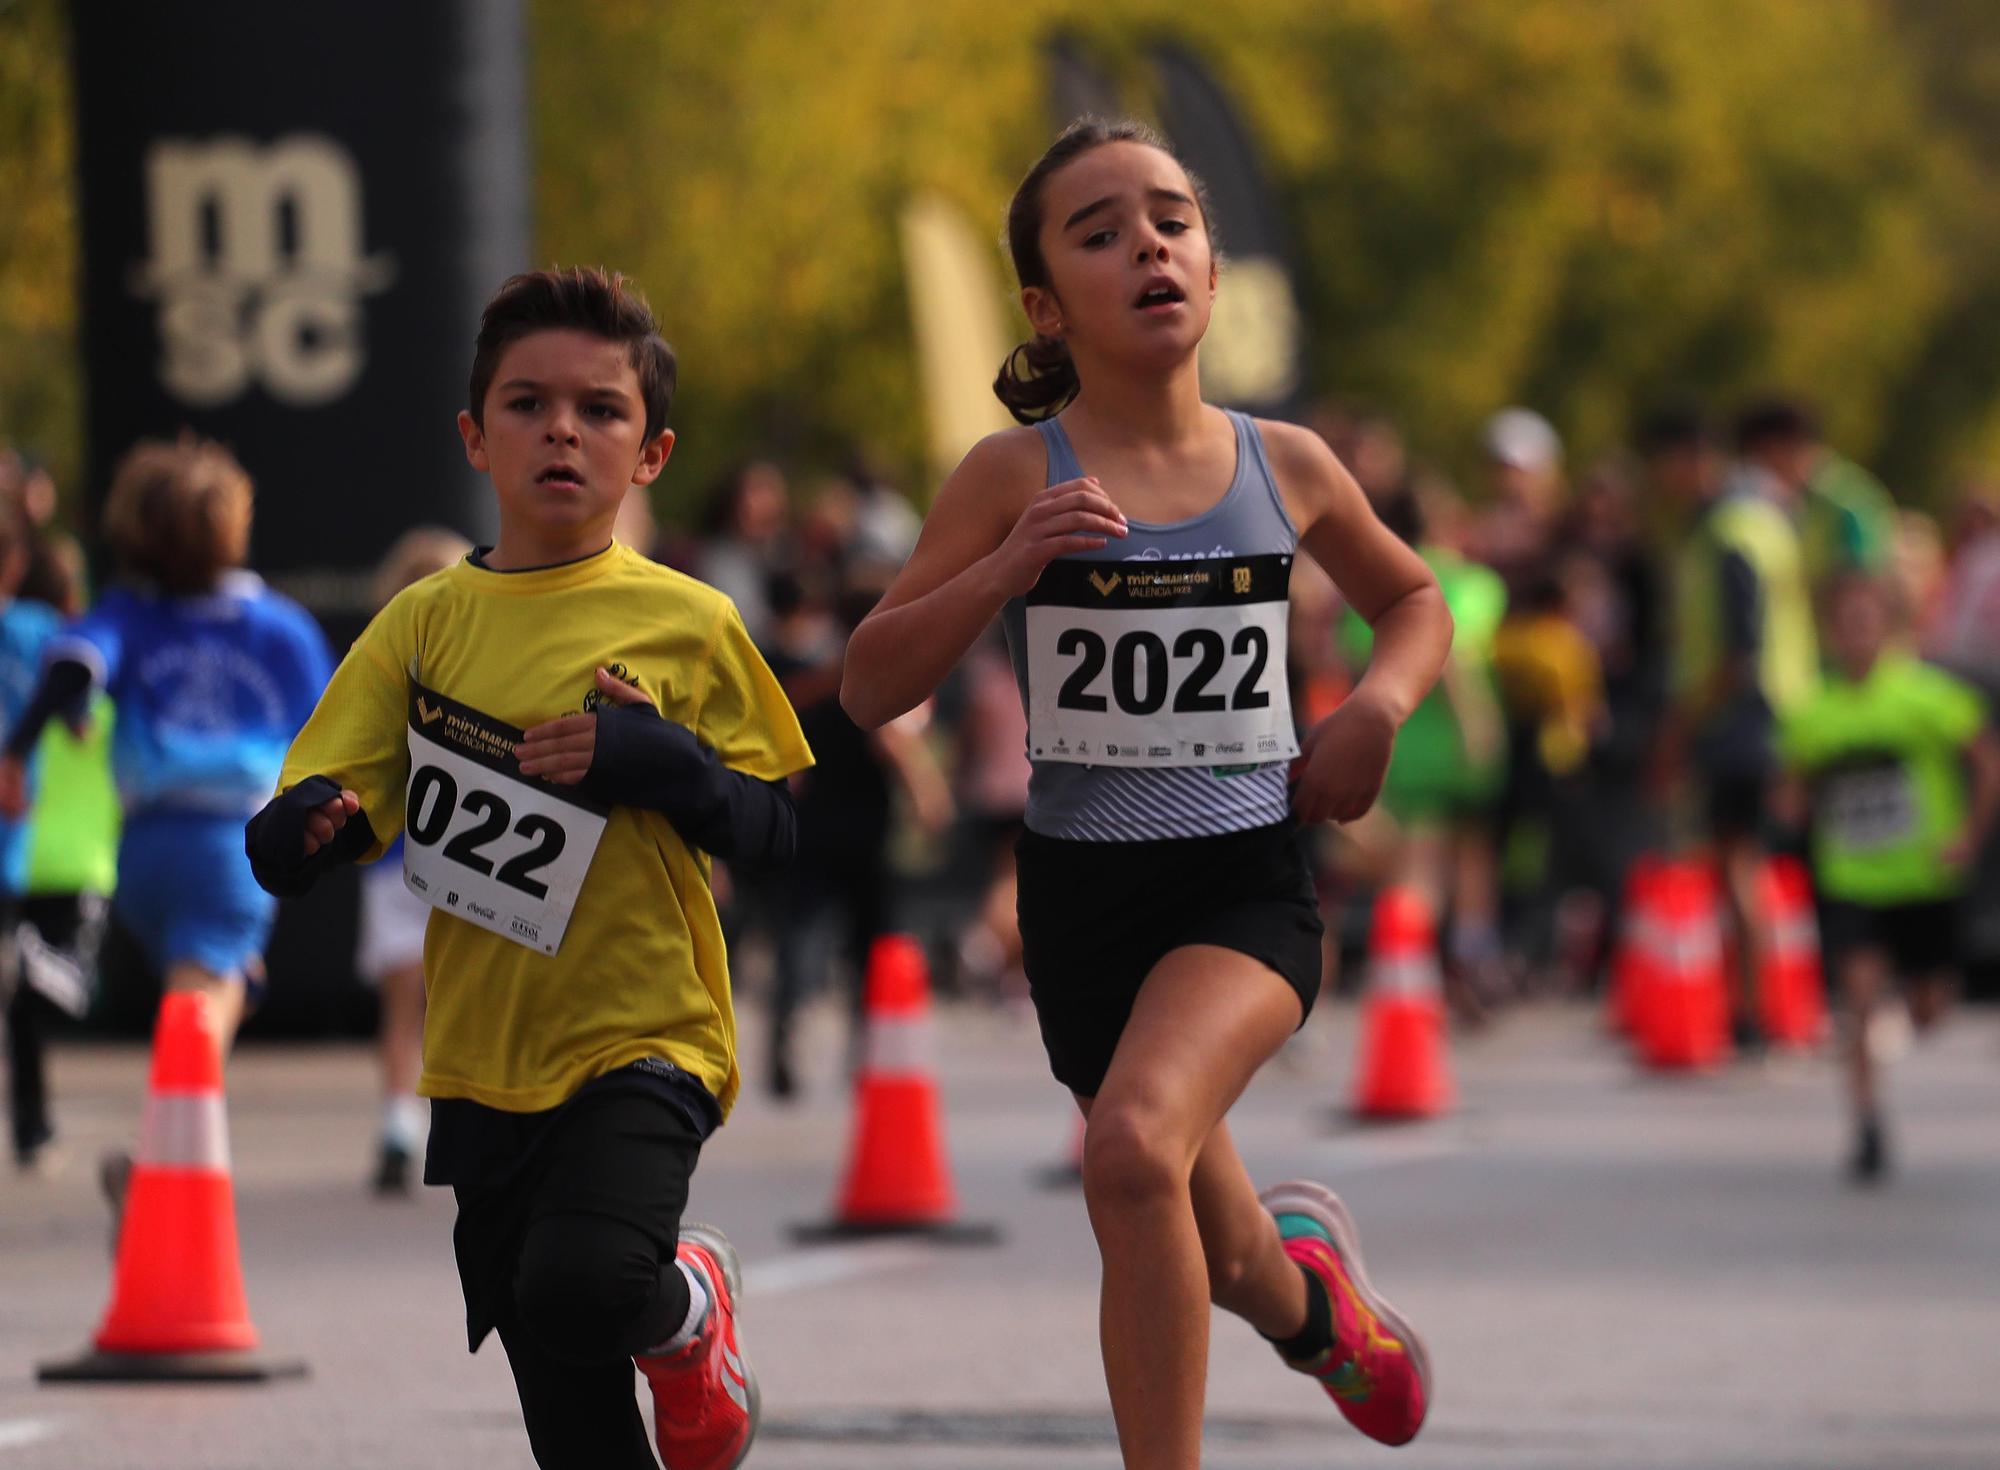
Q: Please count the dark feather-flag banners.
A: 2